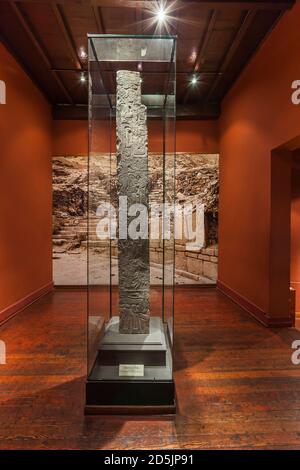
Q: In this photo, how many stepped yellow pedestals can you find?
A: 0